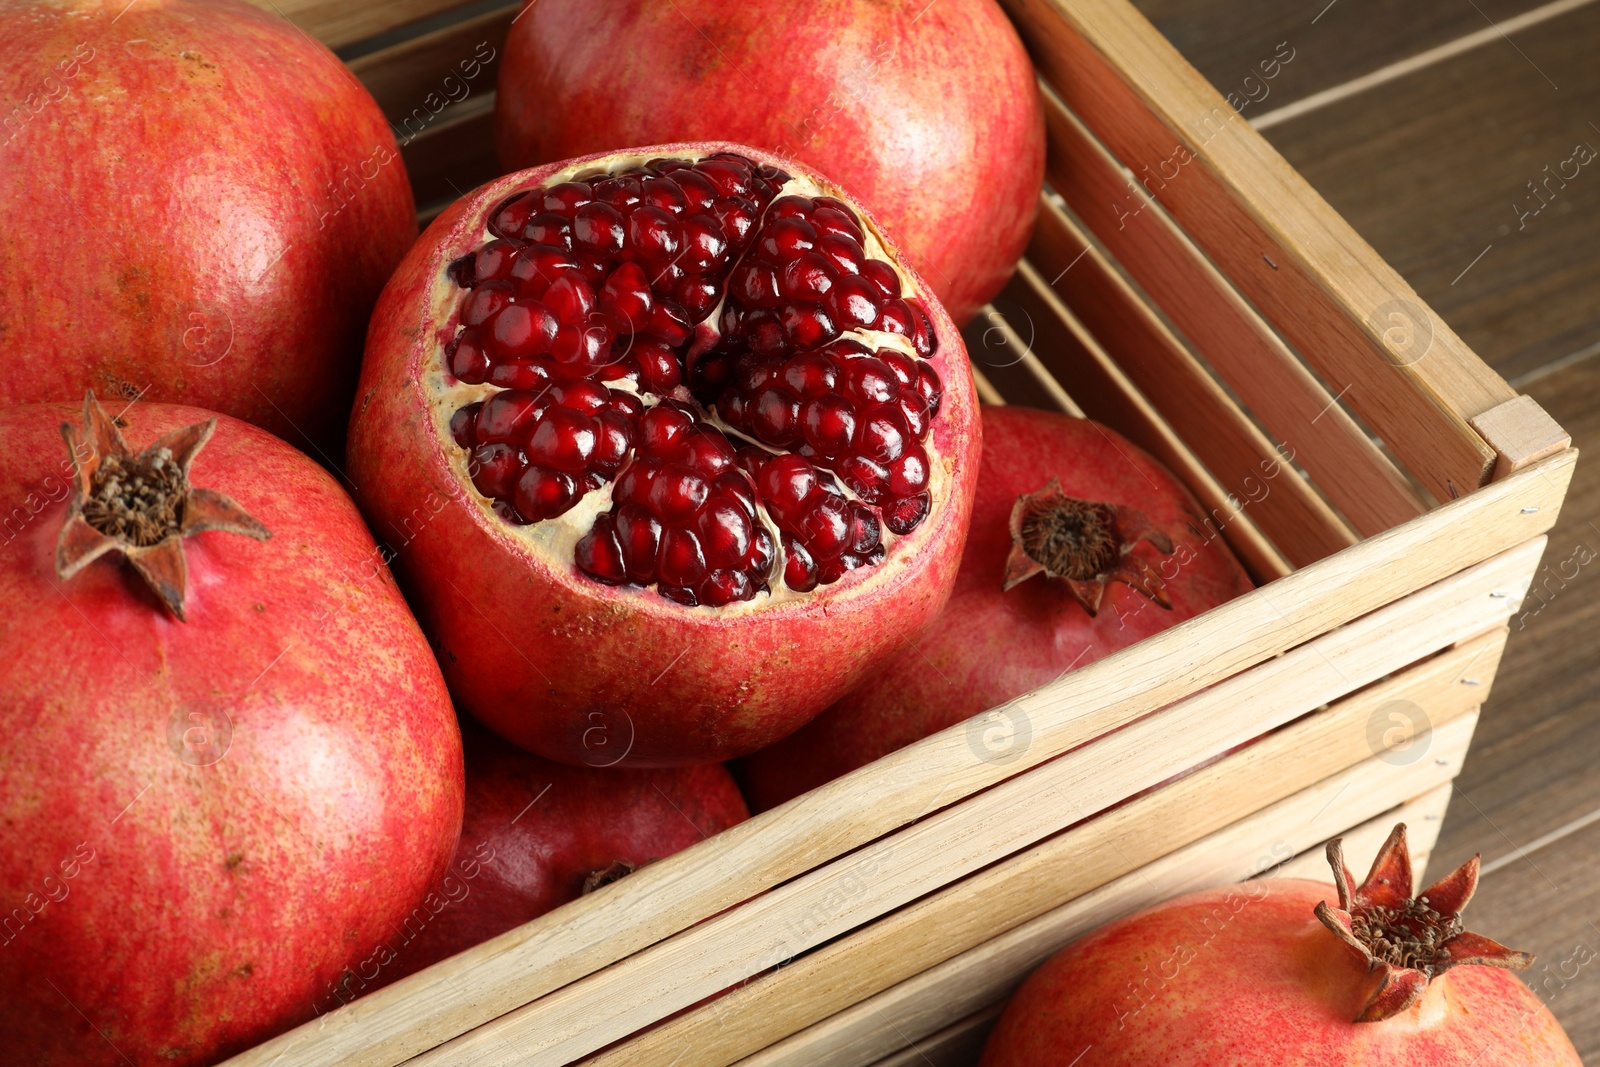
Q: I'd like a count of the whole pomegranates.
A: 6